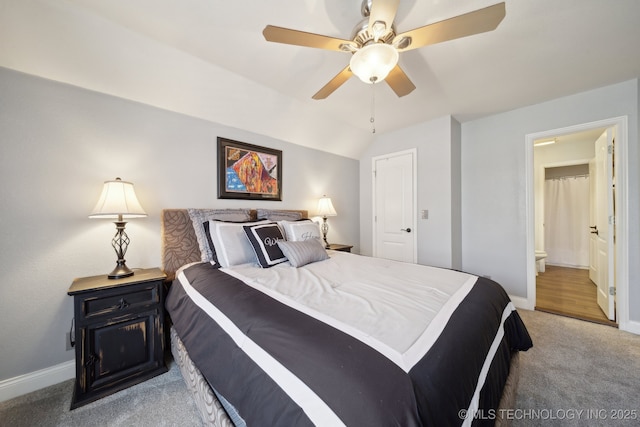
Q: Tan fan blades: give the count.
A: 5